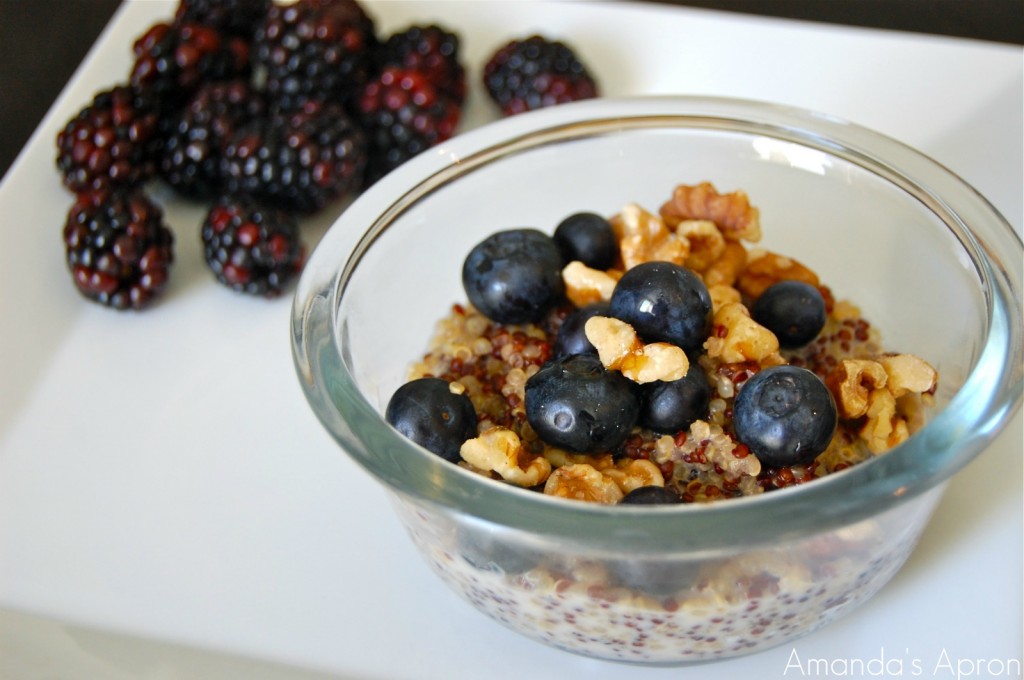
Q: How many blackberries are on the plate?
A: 11